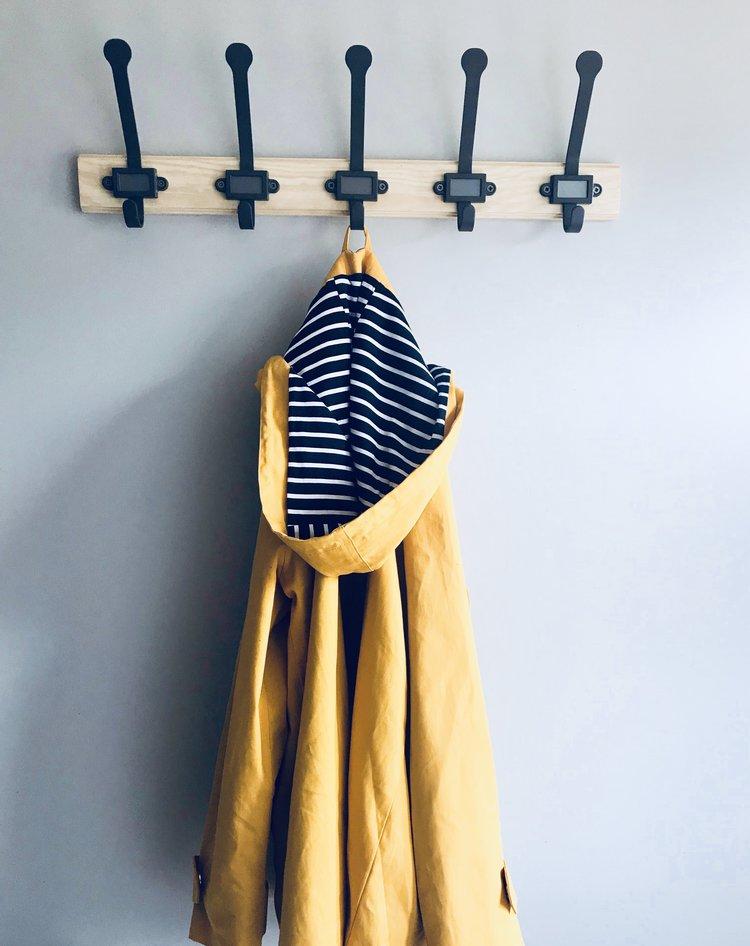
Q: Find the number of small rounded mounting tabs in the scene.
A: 10